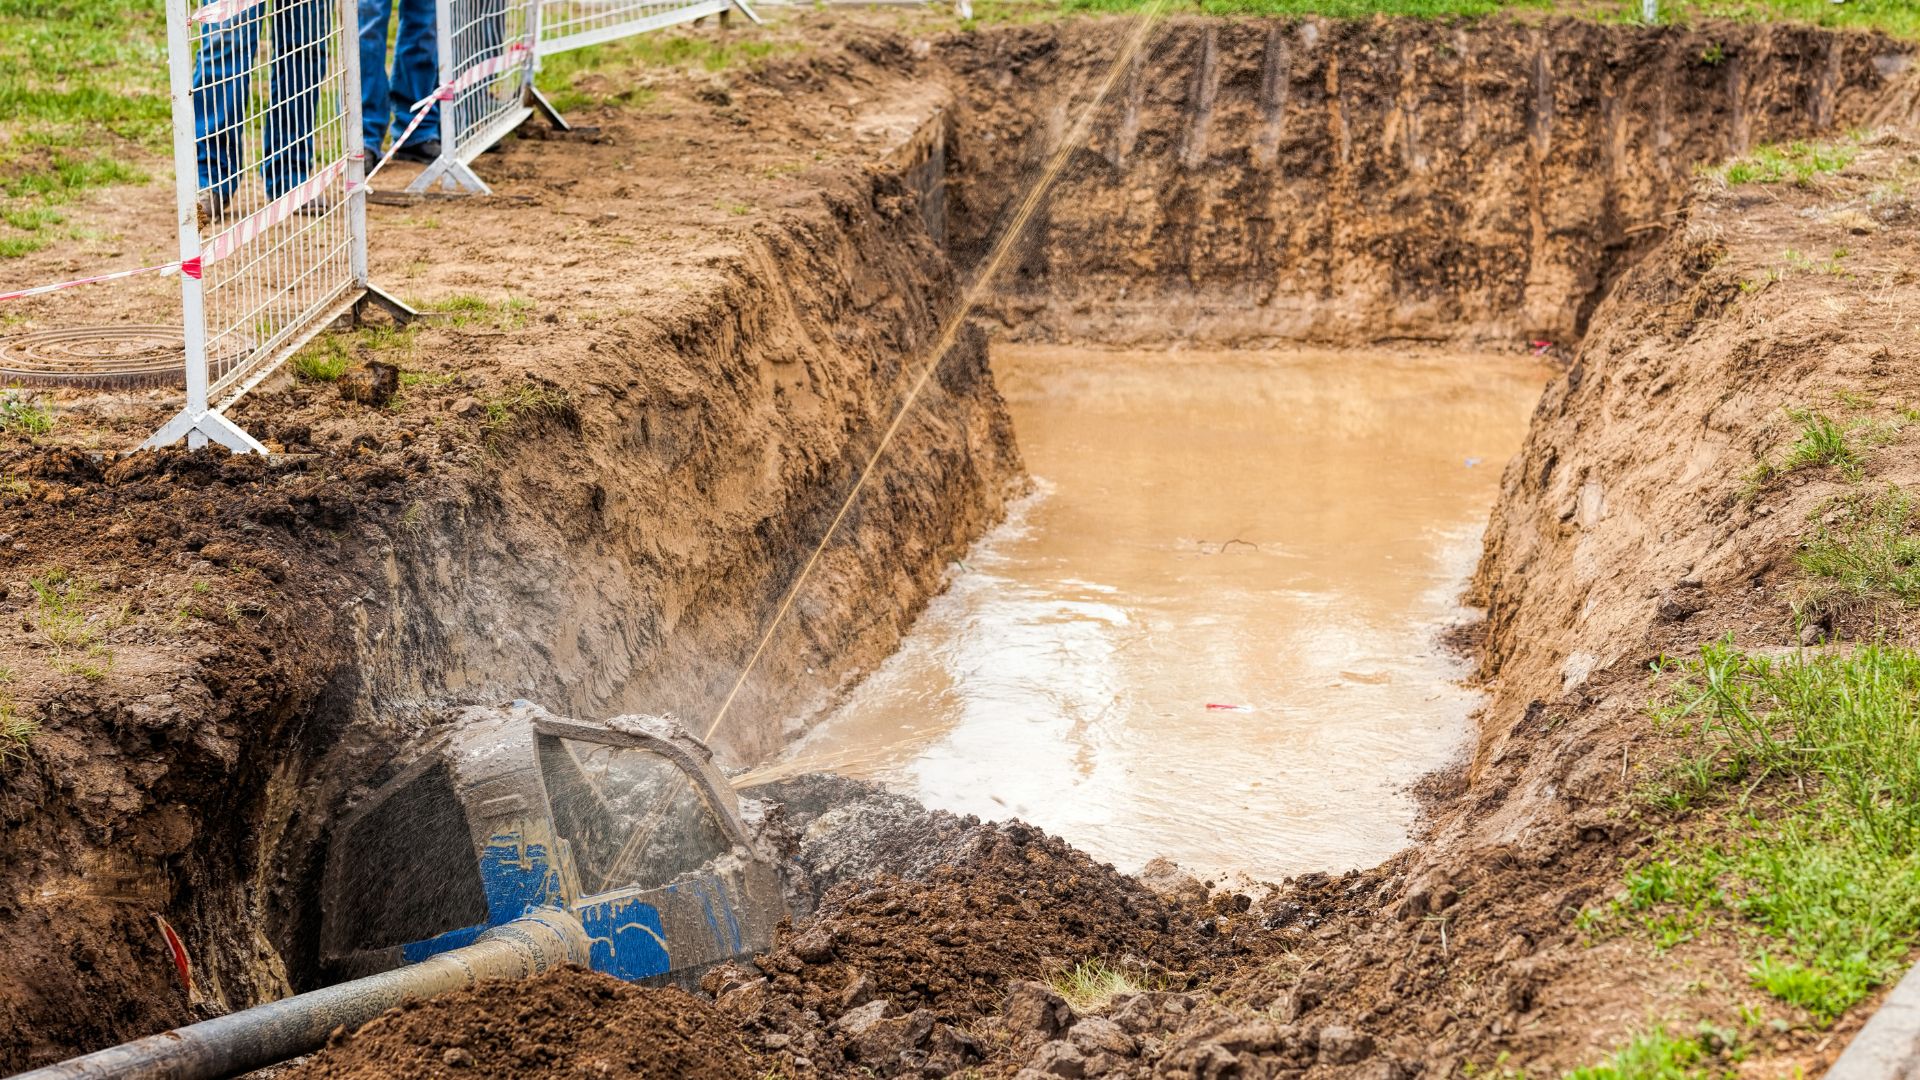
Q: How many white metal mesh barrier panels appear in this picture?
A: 3